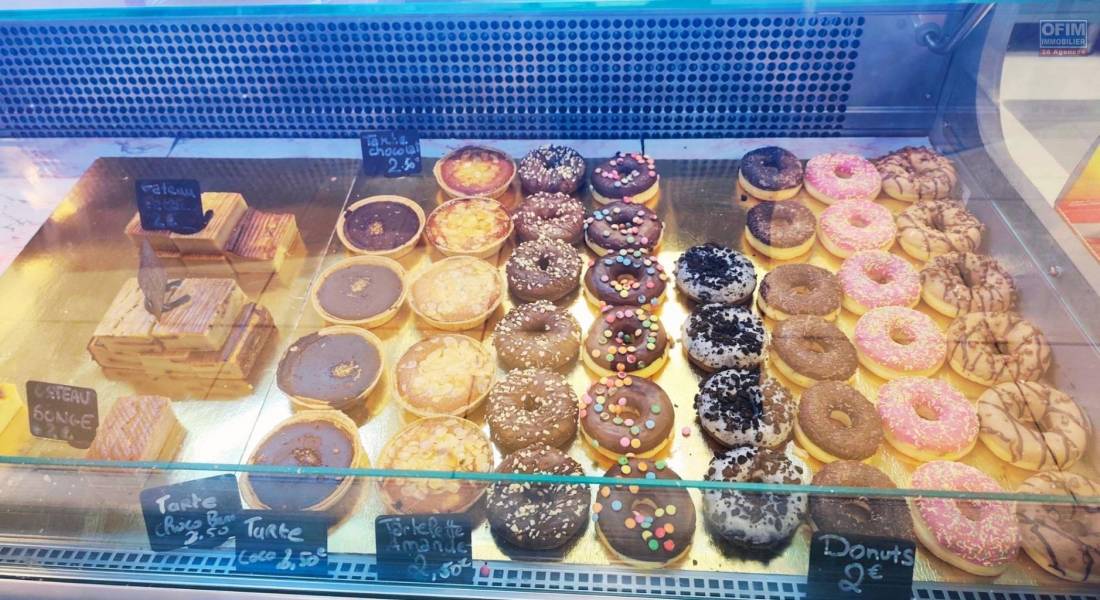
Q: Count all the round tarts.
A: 9